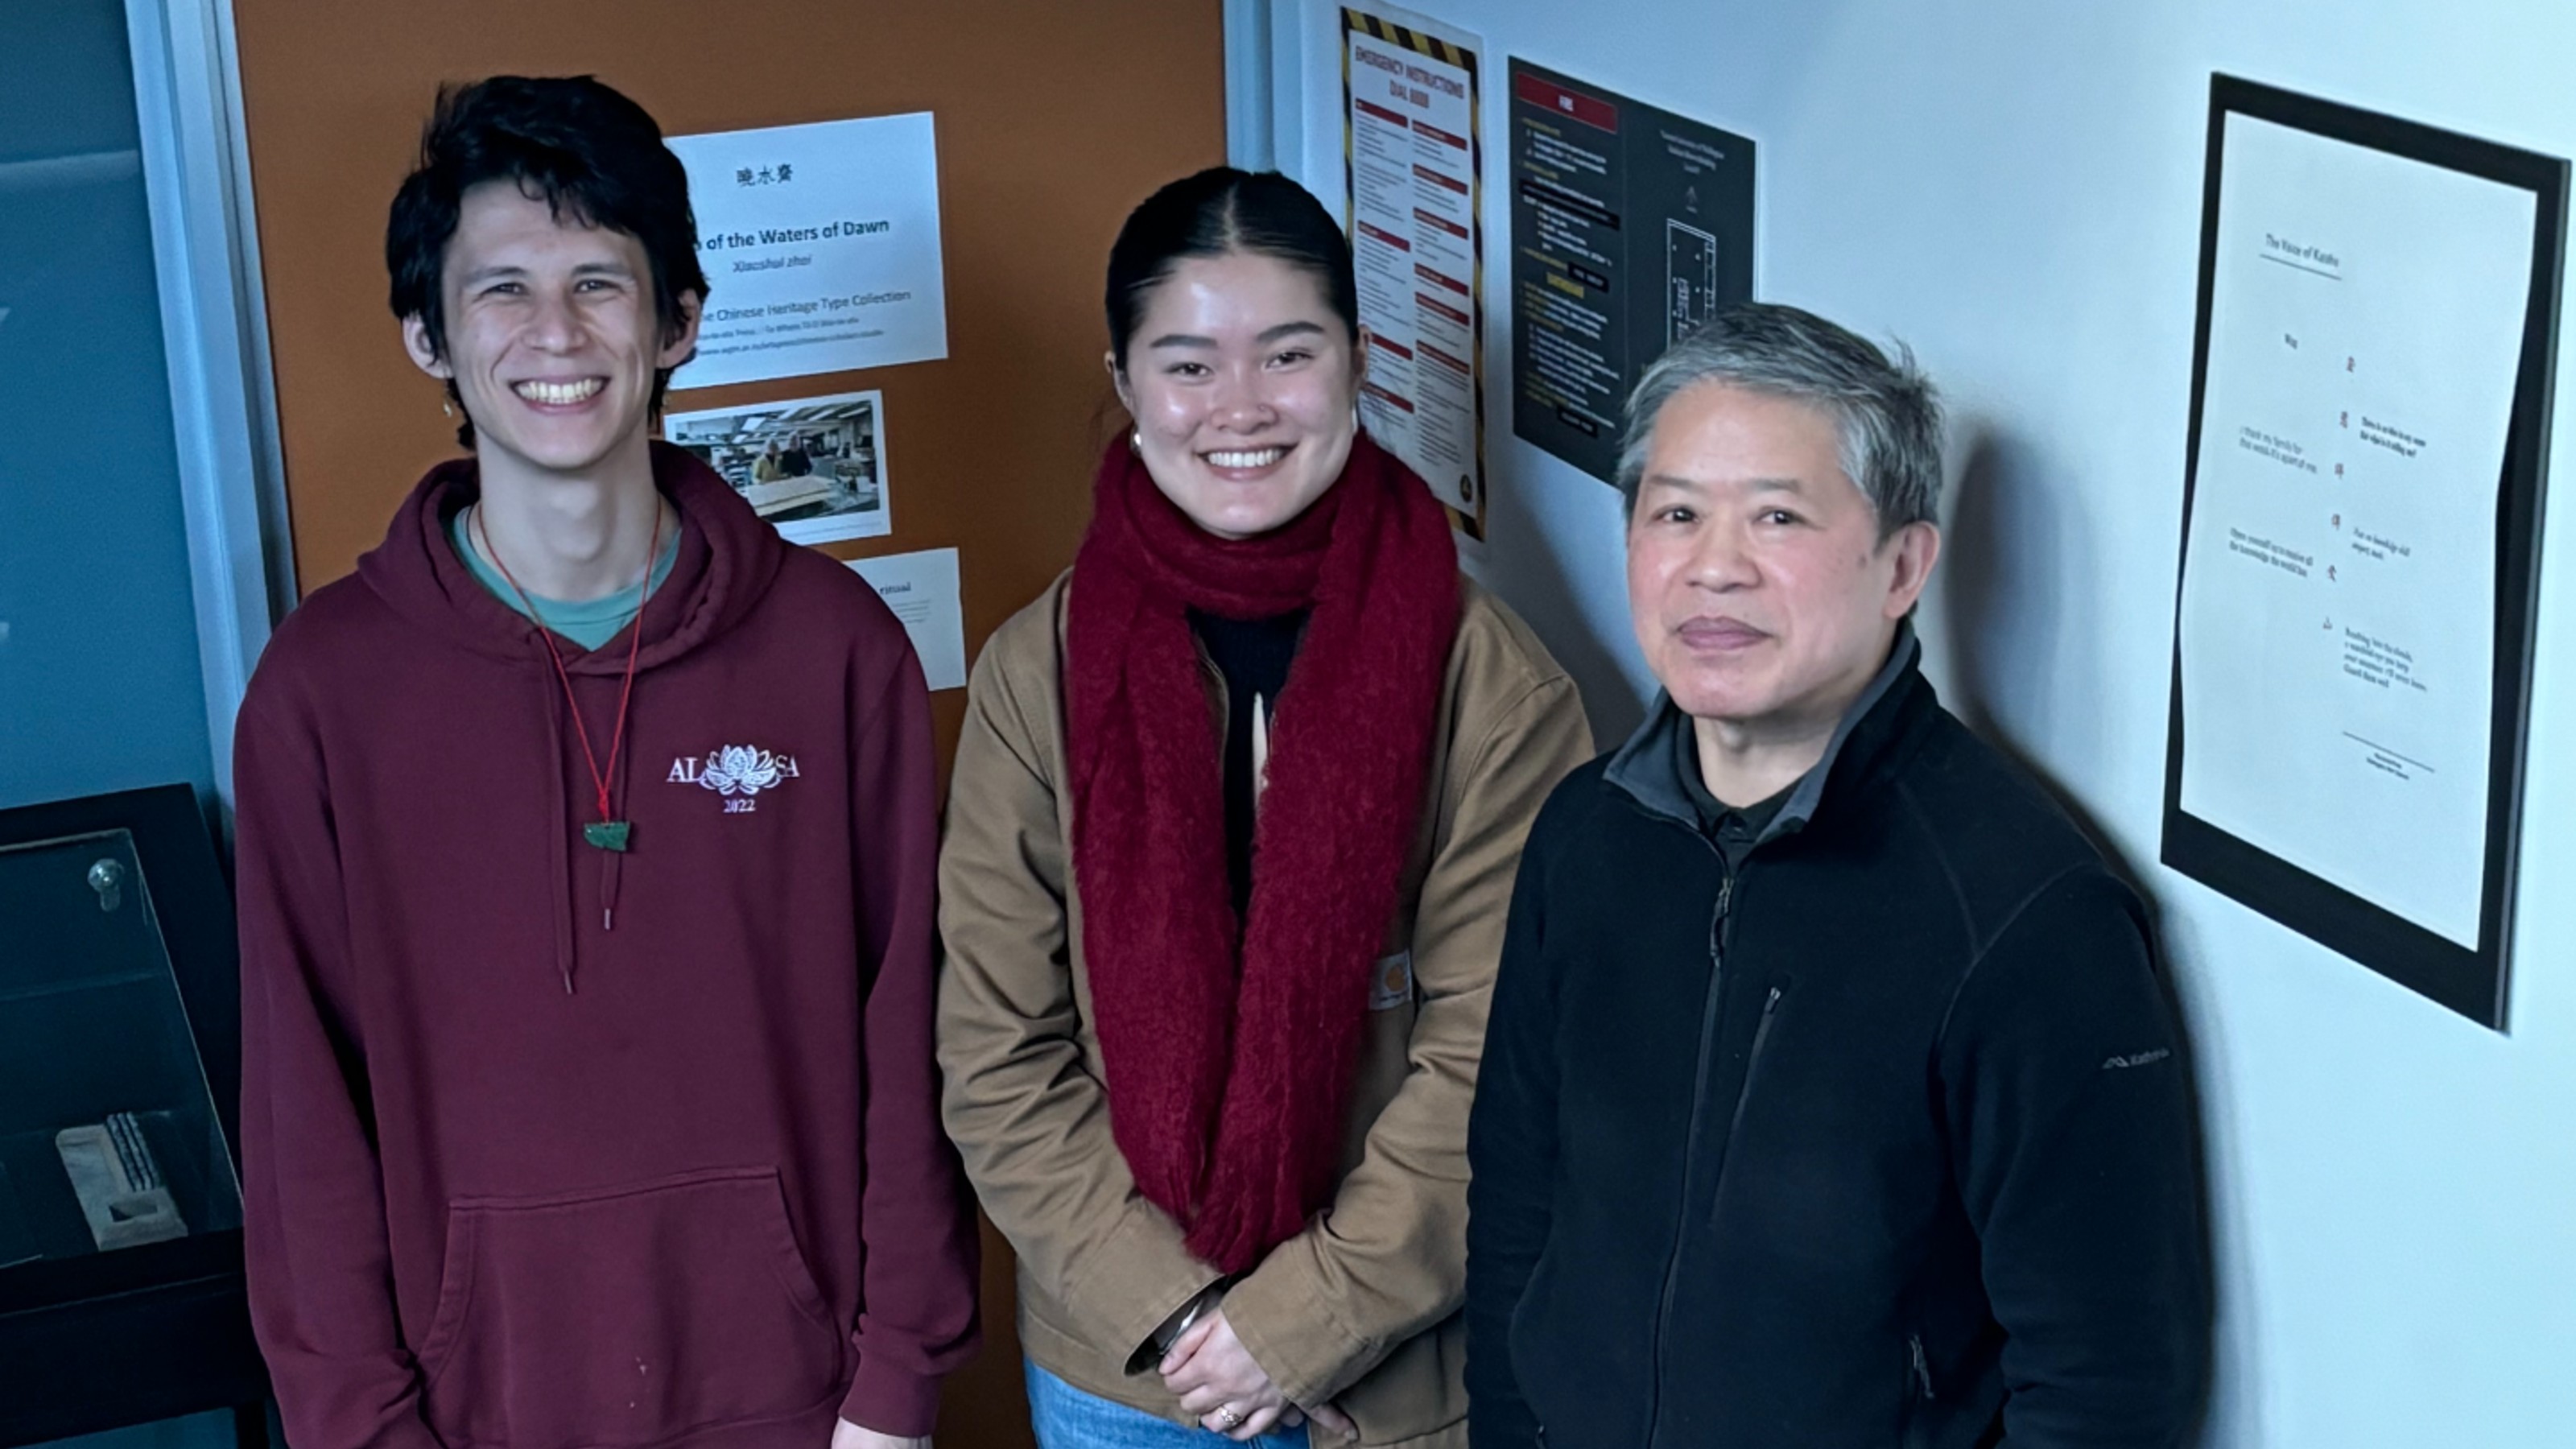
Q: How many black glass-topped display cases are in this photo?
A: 1